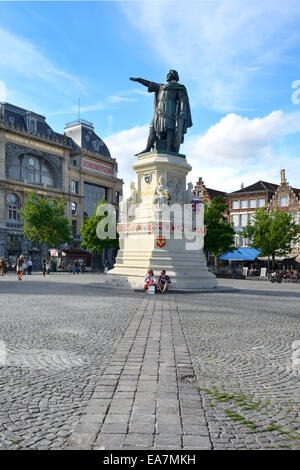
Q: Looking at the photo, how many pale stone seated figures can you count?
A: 3